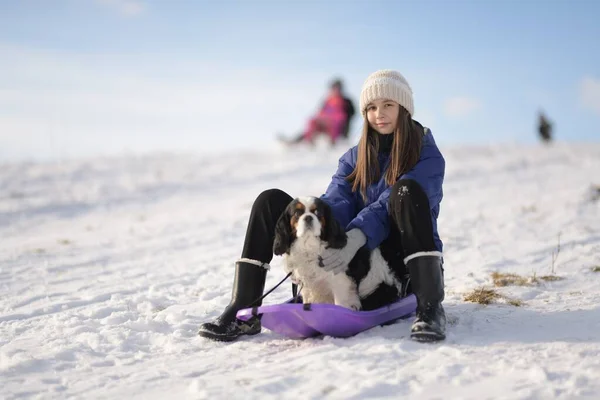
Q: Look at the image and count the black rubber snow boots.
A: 2